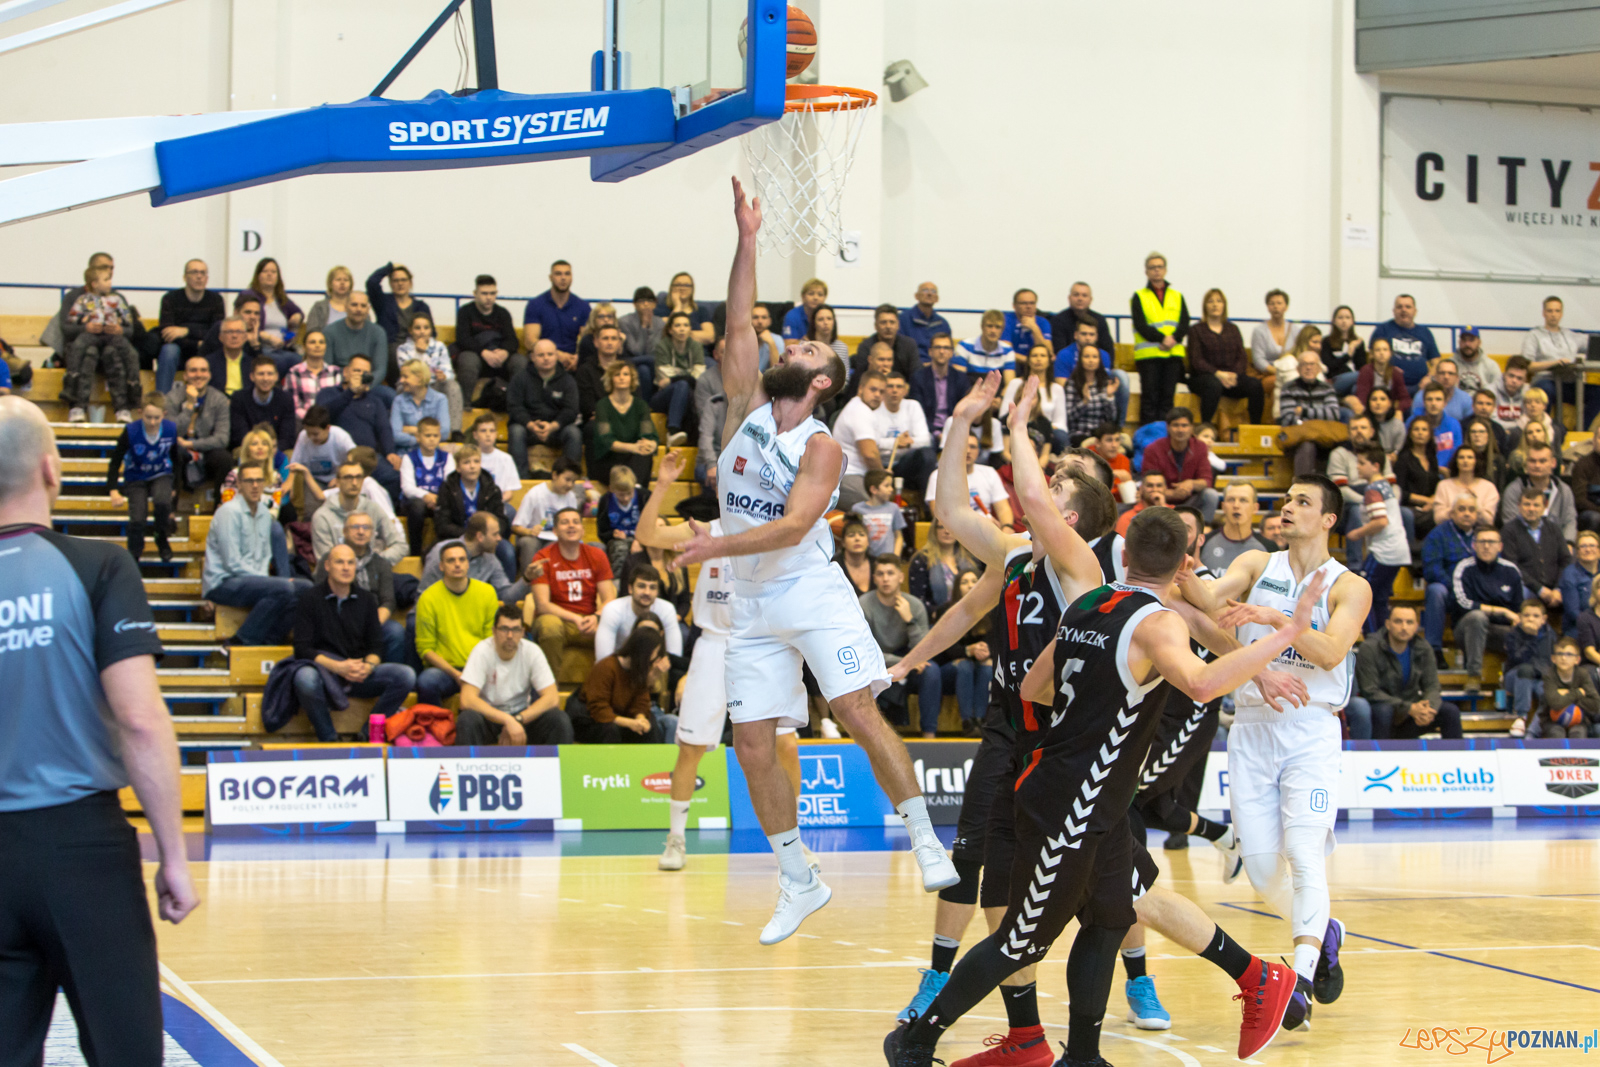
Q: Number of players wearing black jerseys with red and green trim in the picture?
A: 4